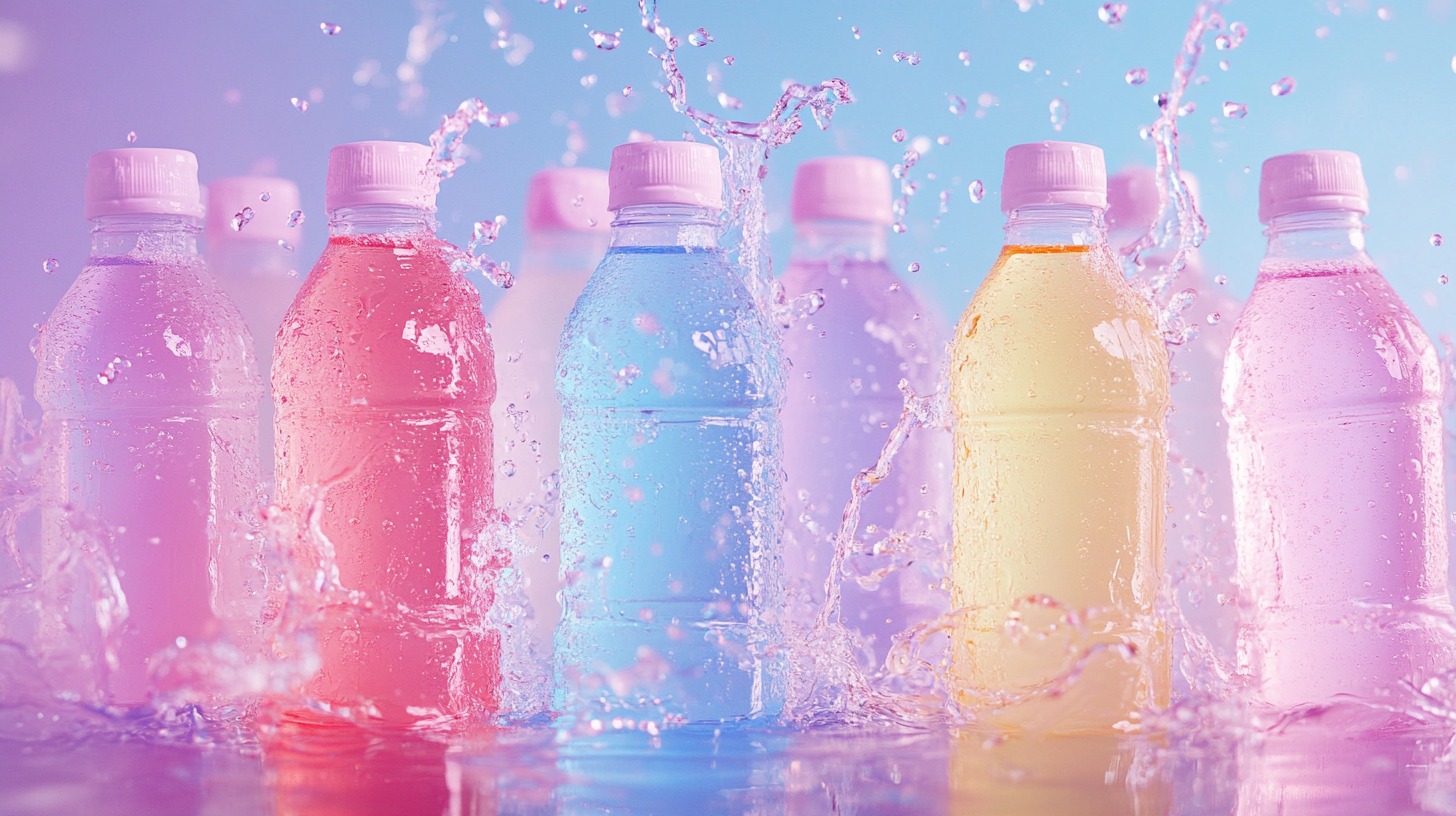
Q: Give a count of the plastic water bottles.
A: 9